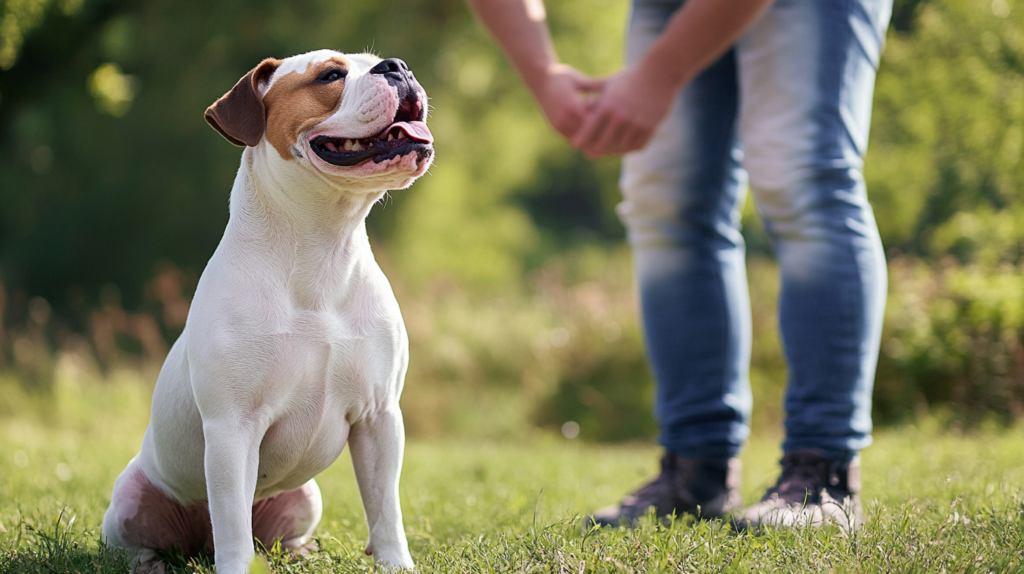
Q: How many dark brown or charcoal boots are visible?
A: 2